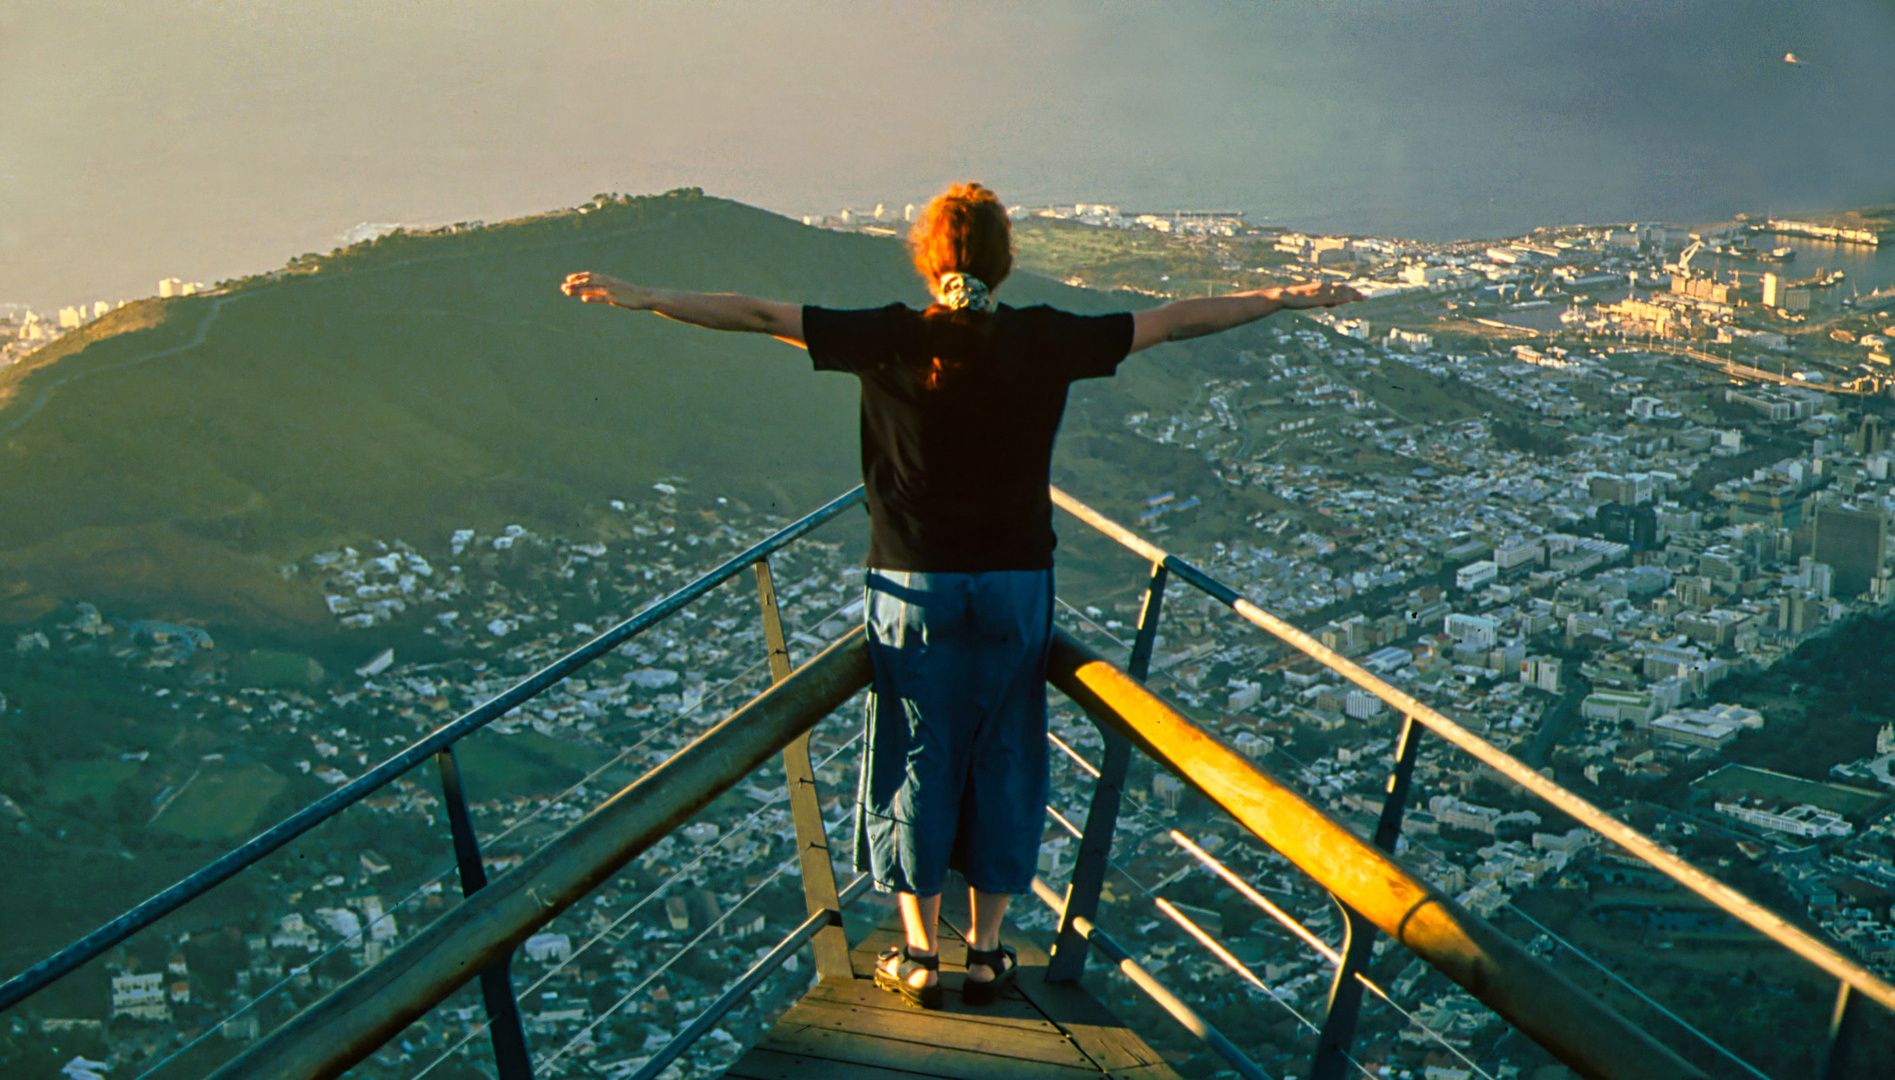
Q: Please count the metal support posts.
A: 5